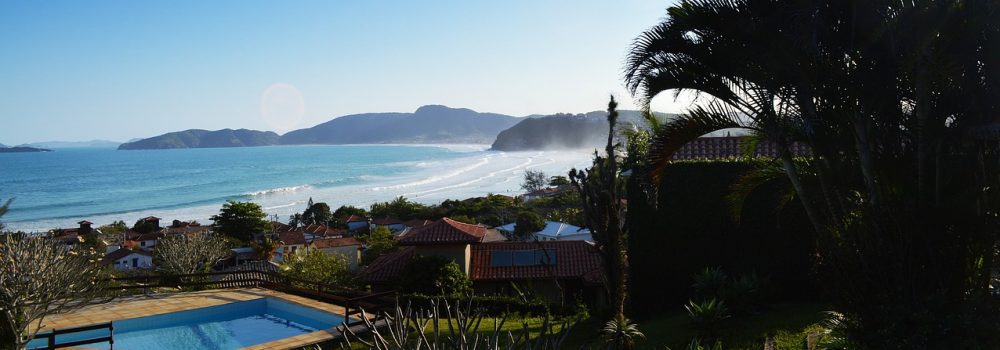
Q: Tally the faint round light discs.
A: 1